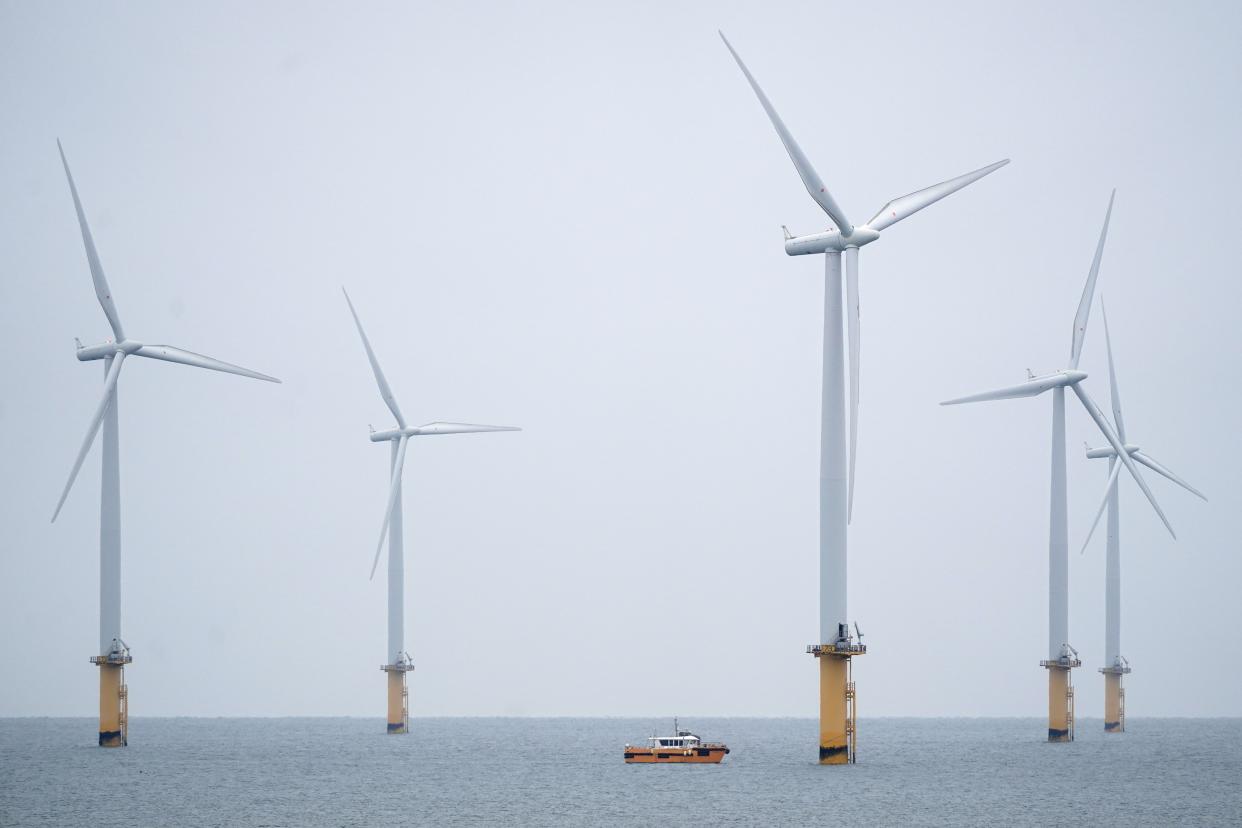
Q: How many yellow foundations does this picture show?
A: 5